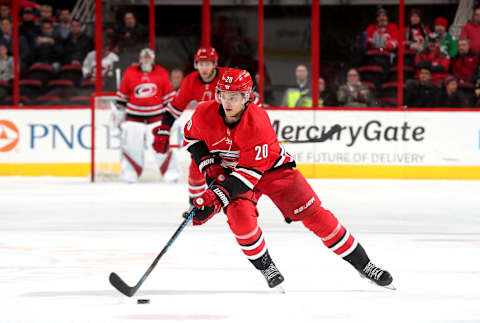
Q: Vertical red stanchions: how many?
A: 7